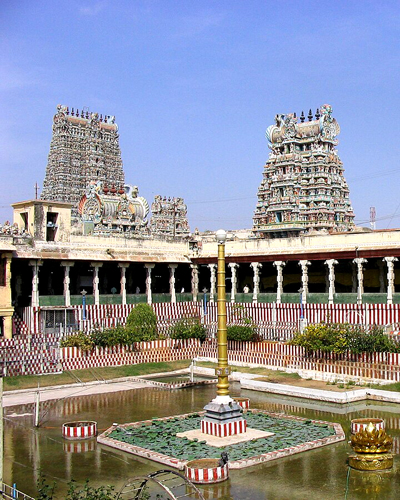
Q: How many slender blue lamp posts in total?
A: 3